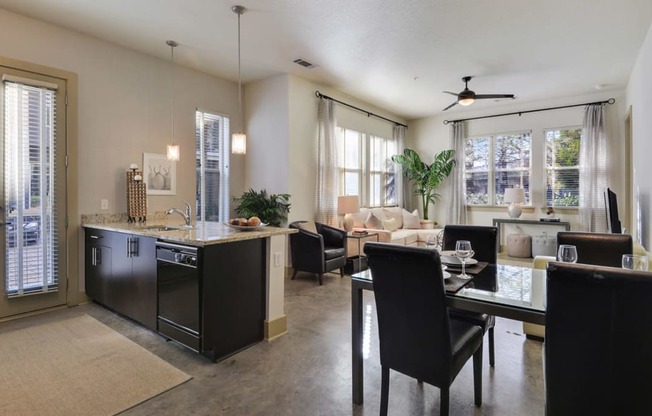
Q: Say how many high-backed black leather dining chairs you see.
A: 4